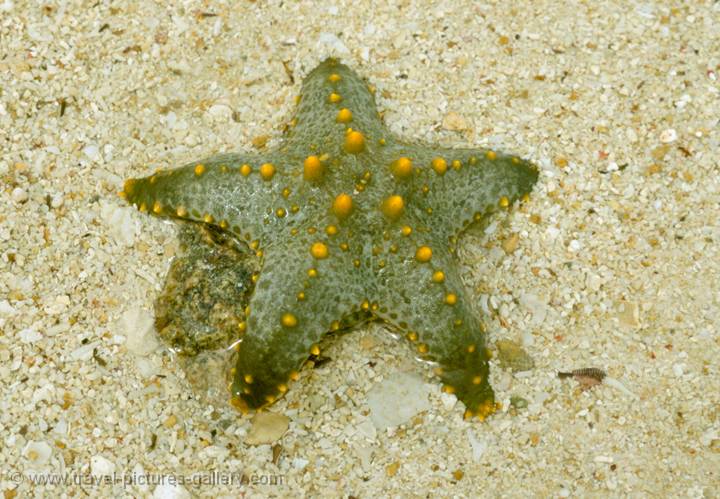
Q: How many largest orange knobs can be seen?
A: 5